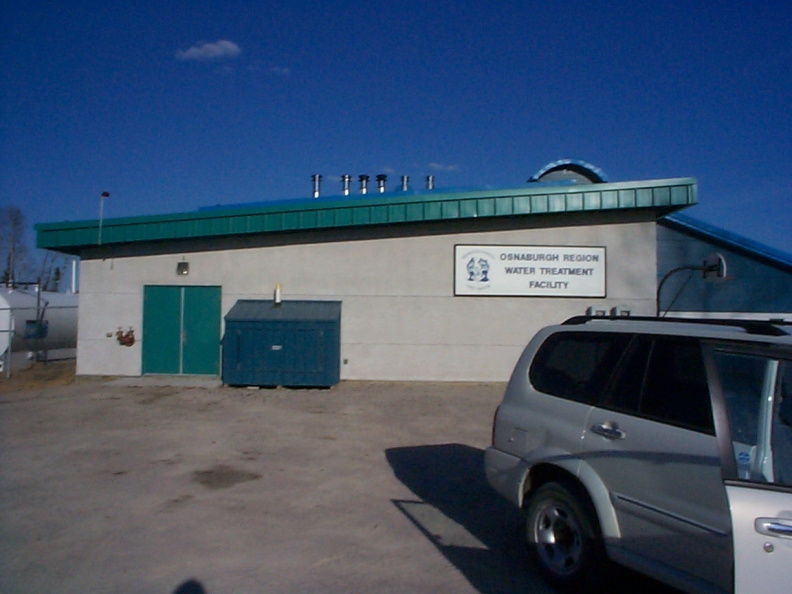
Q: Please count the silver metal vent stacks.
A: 6